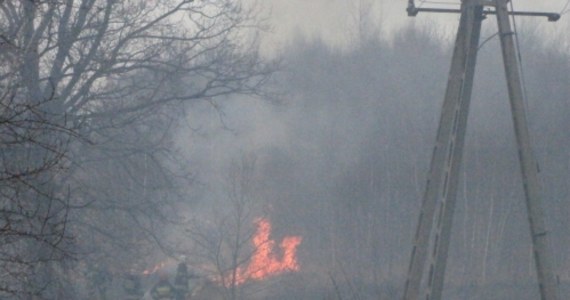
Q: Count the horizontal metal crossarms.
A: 1